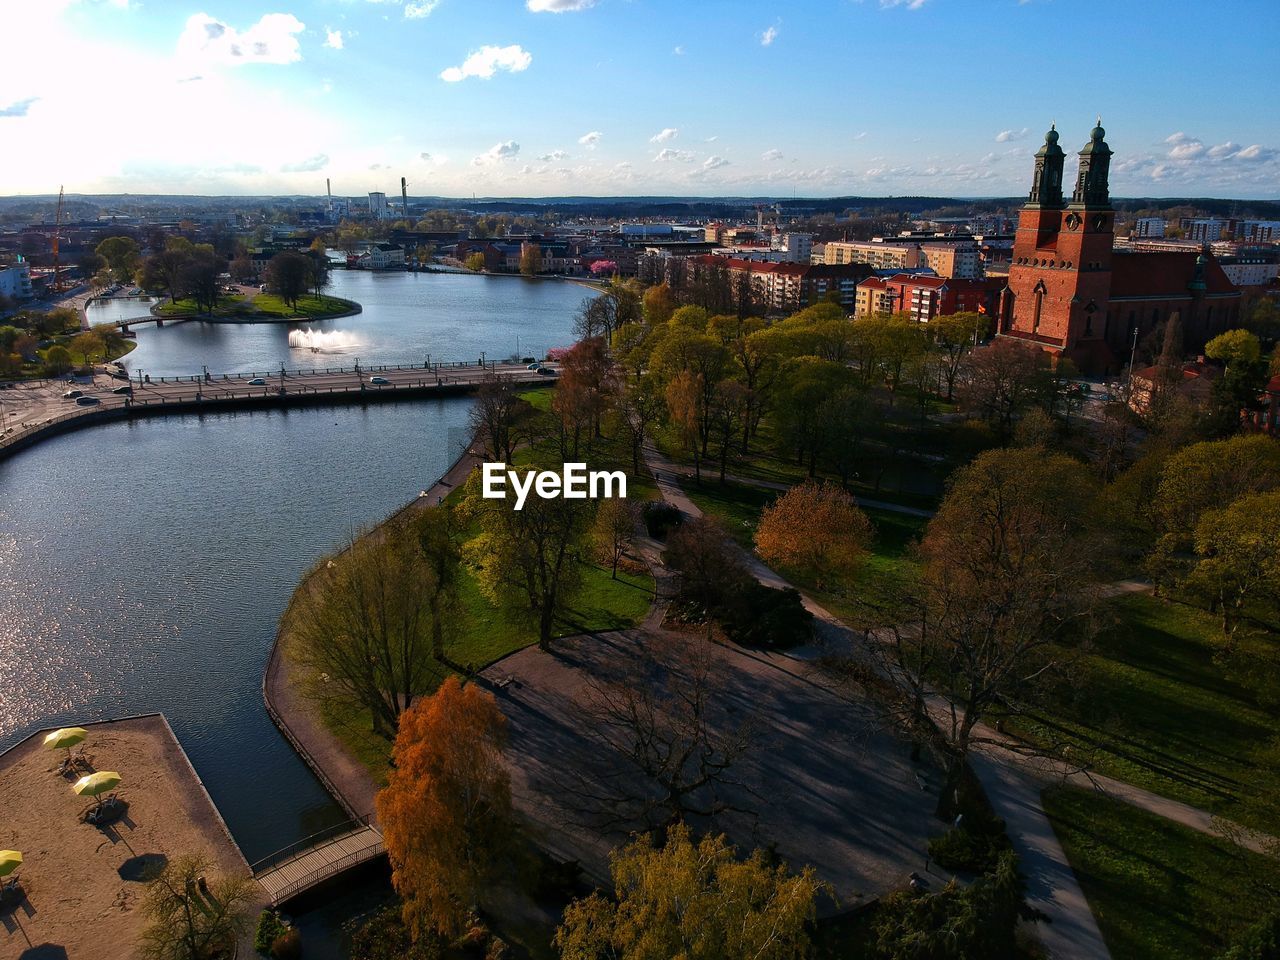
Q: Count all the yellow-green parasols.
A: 3